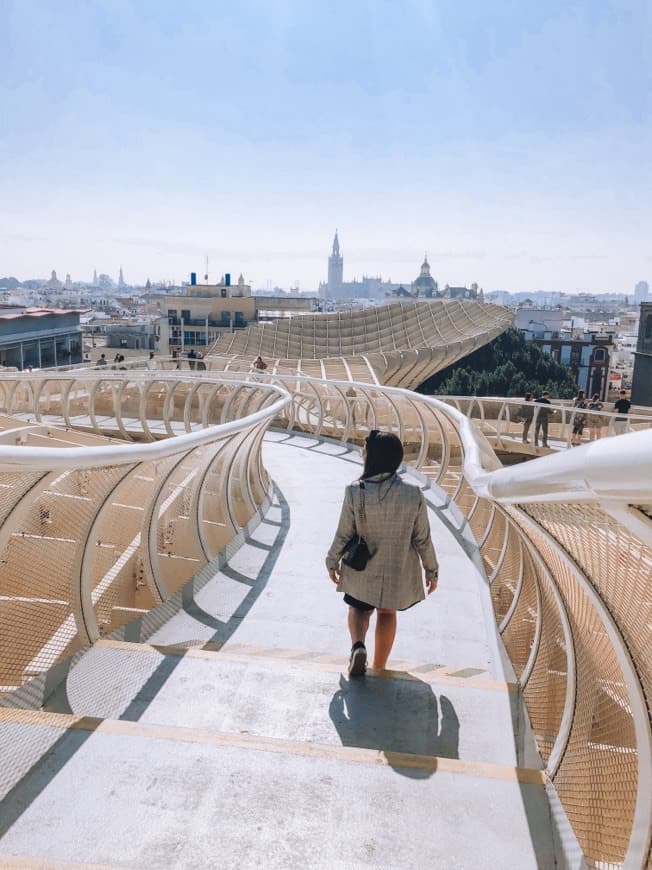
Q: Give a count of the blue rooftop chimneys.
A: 2